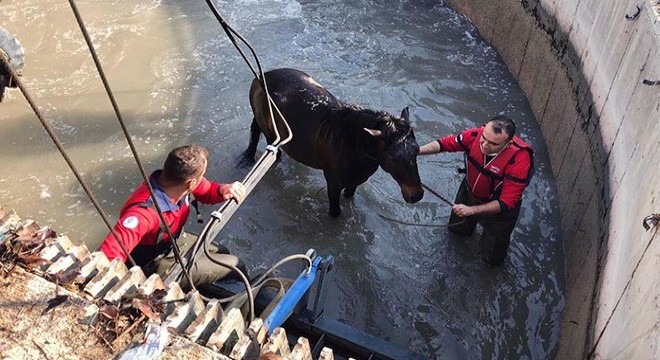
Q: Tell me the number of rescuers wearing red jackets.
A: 2